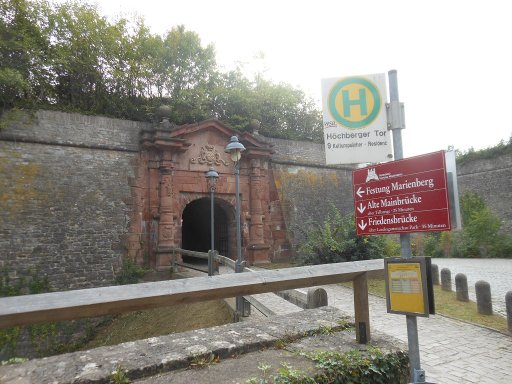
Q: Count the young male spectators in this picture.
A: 0